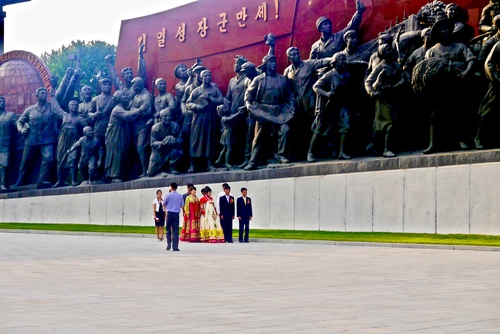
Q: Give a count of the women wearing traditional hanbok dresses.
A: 2